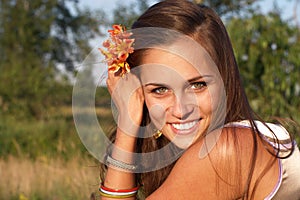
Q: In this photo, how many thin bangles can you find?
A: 3